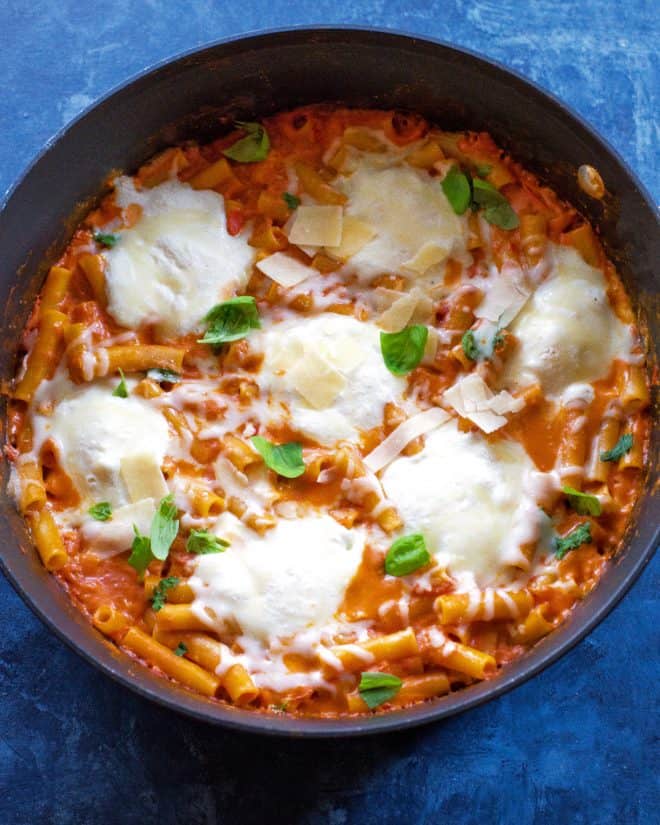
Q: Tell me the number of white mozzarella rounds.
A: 7